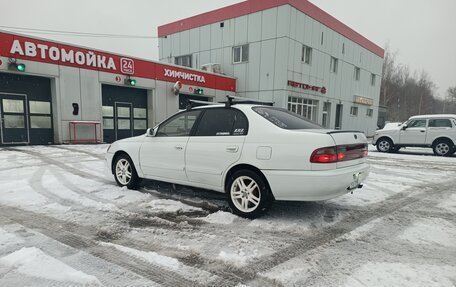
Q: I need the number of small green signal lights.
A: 3